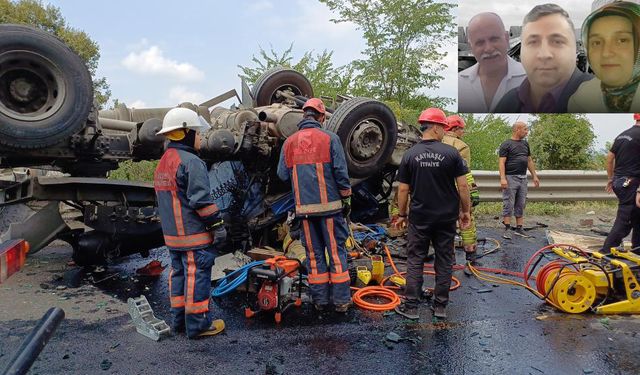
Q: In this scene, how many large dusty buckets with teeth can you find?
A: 0